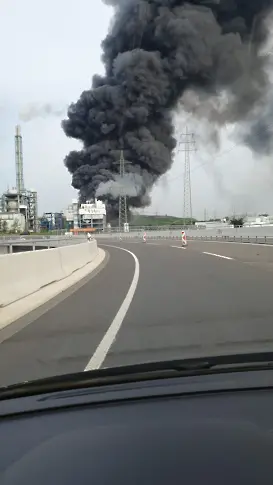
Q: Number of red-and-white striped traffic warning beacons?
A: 2